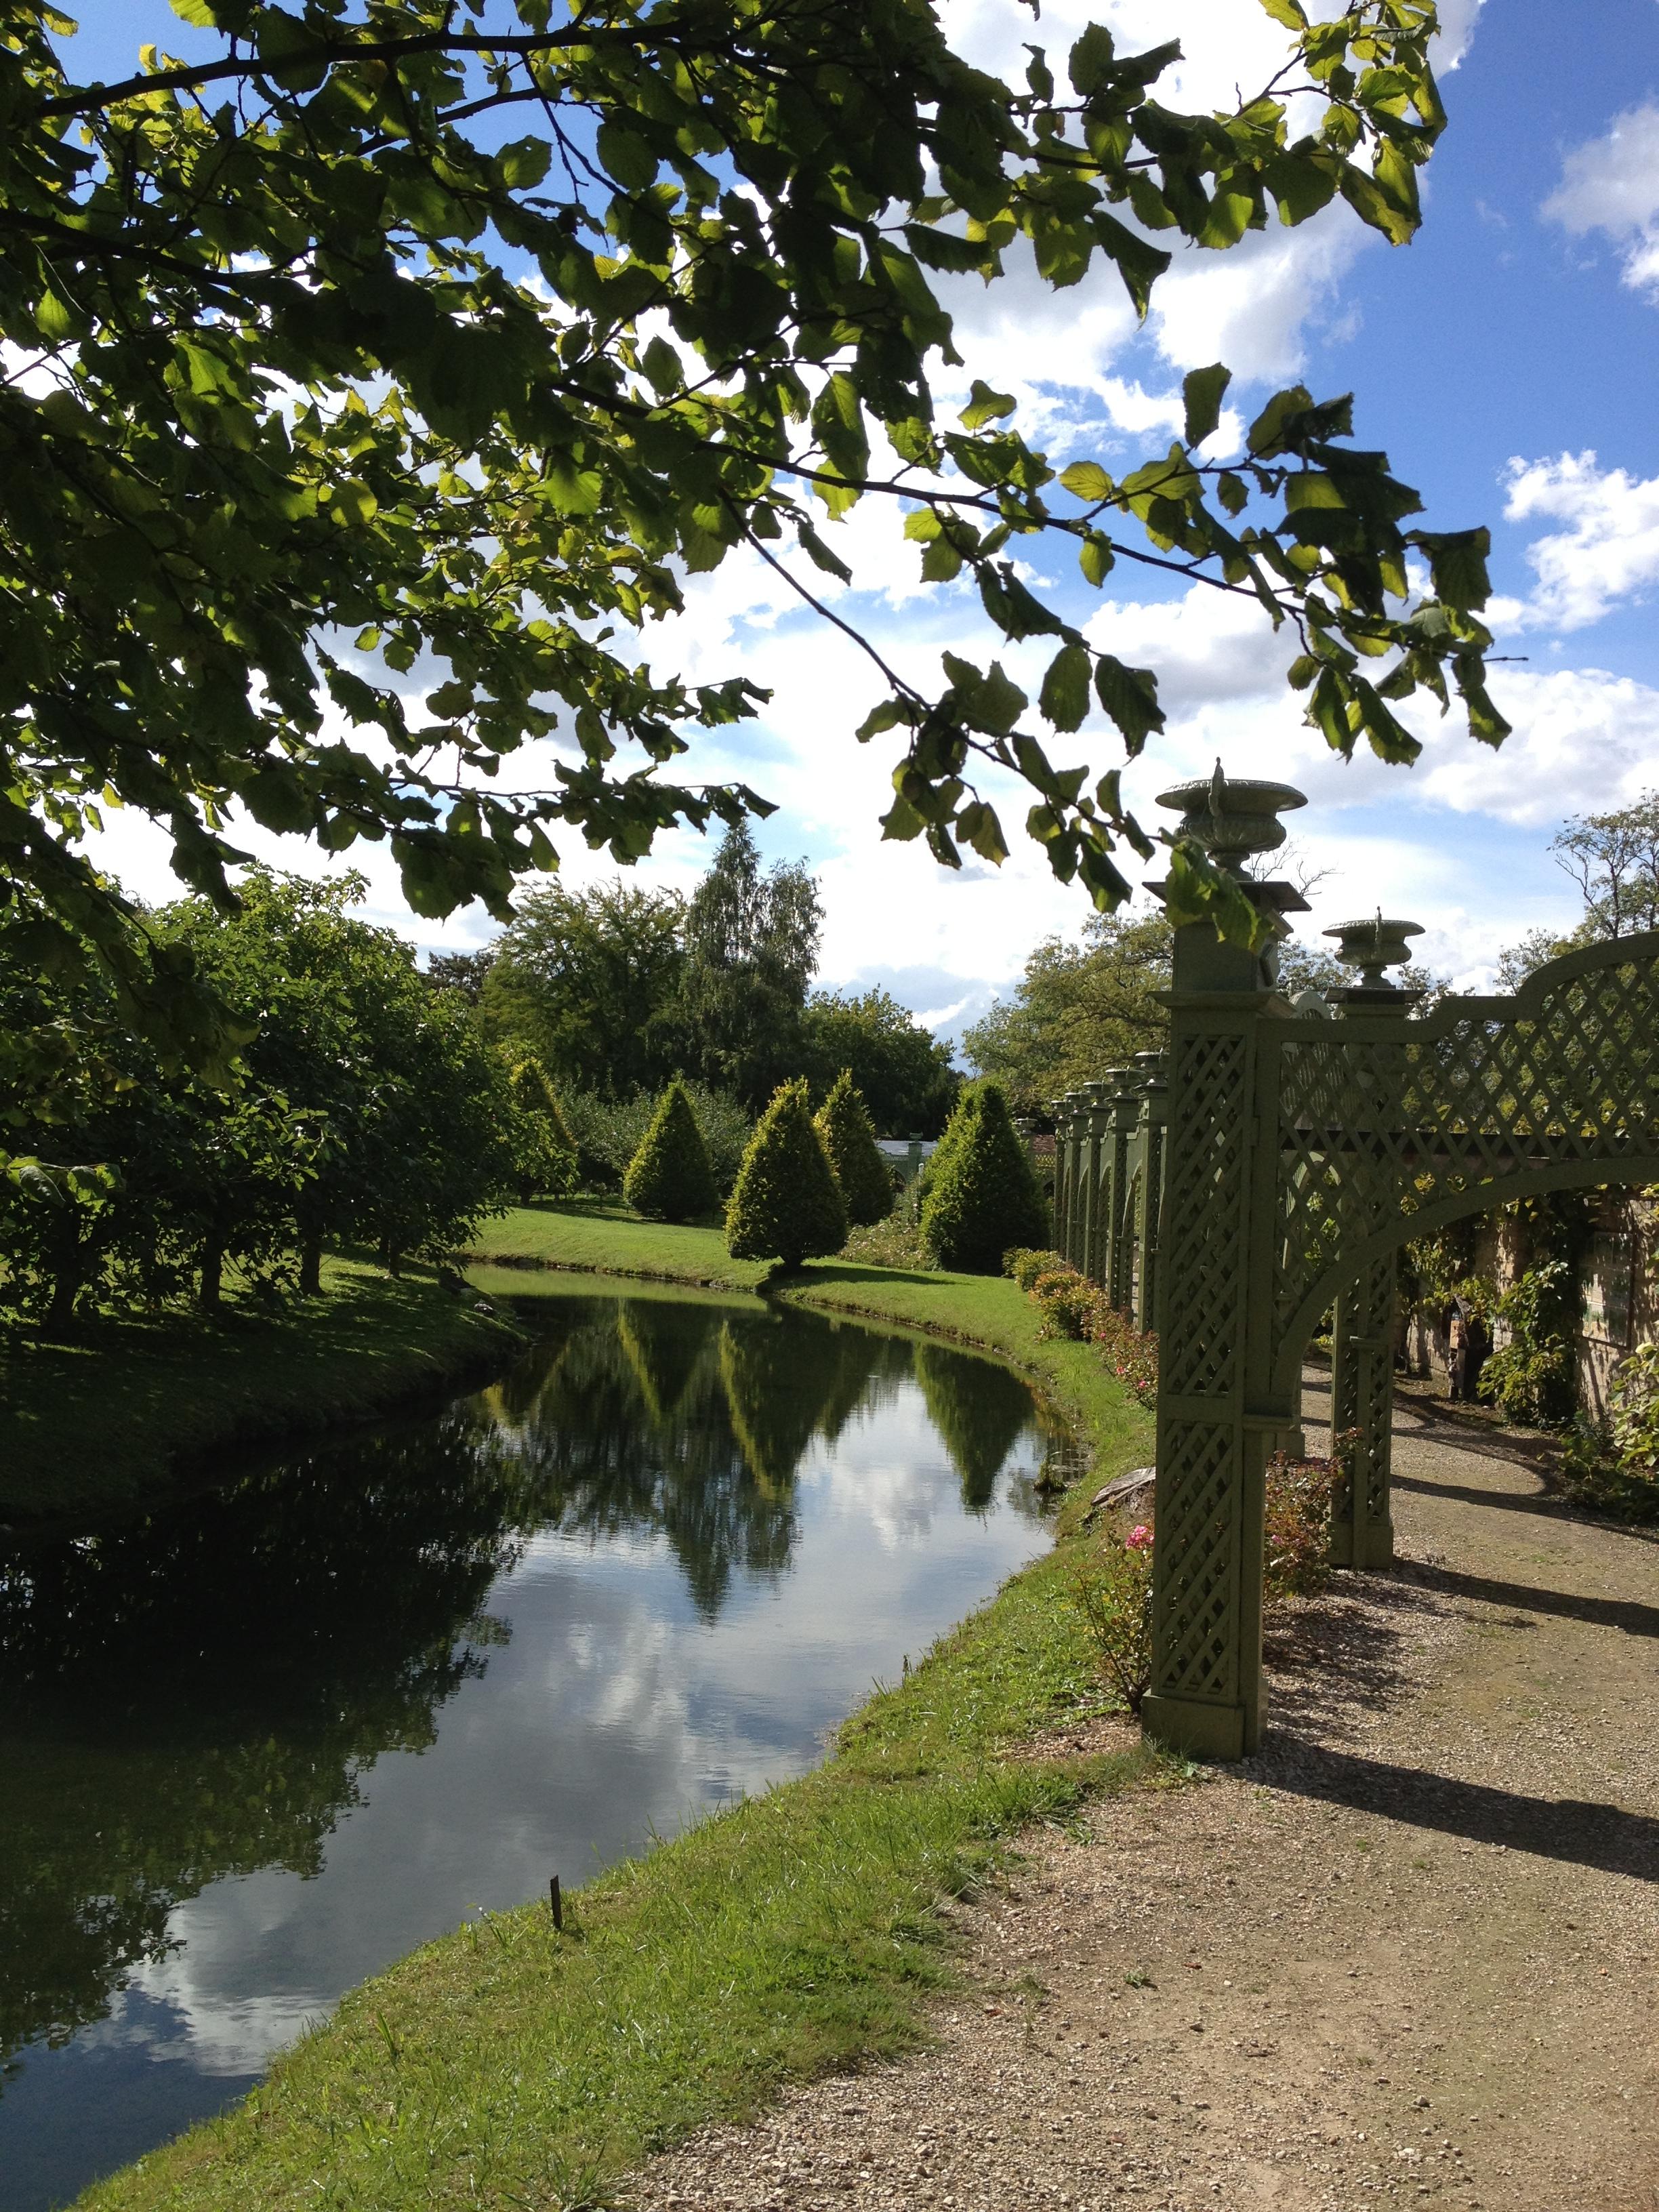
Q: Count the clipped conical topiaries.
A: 5